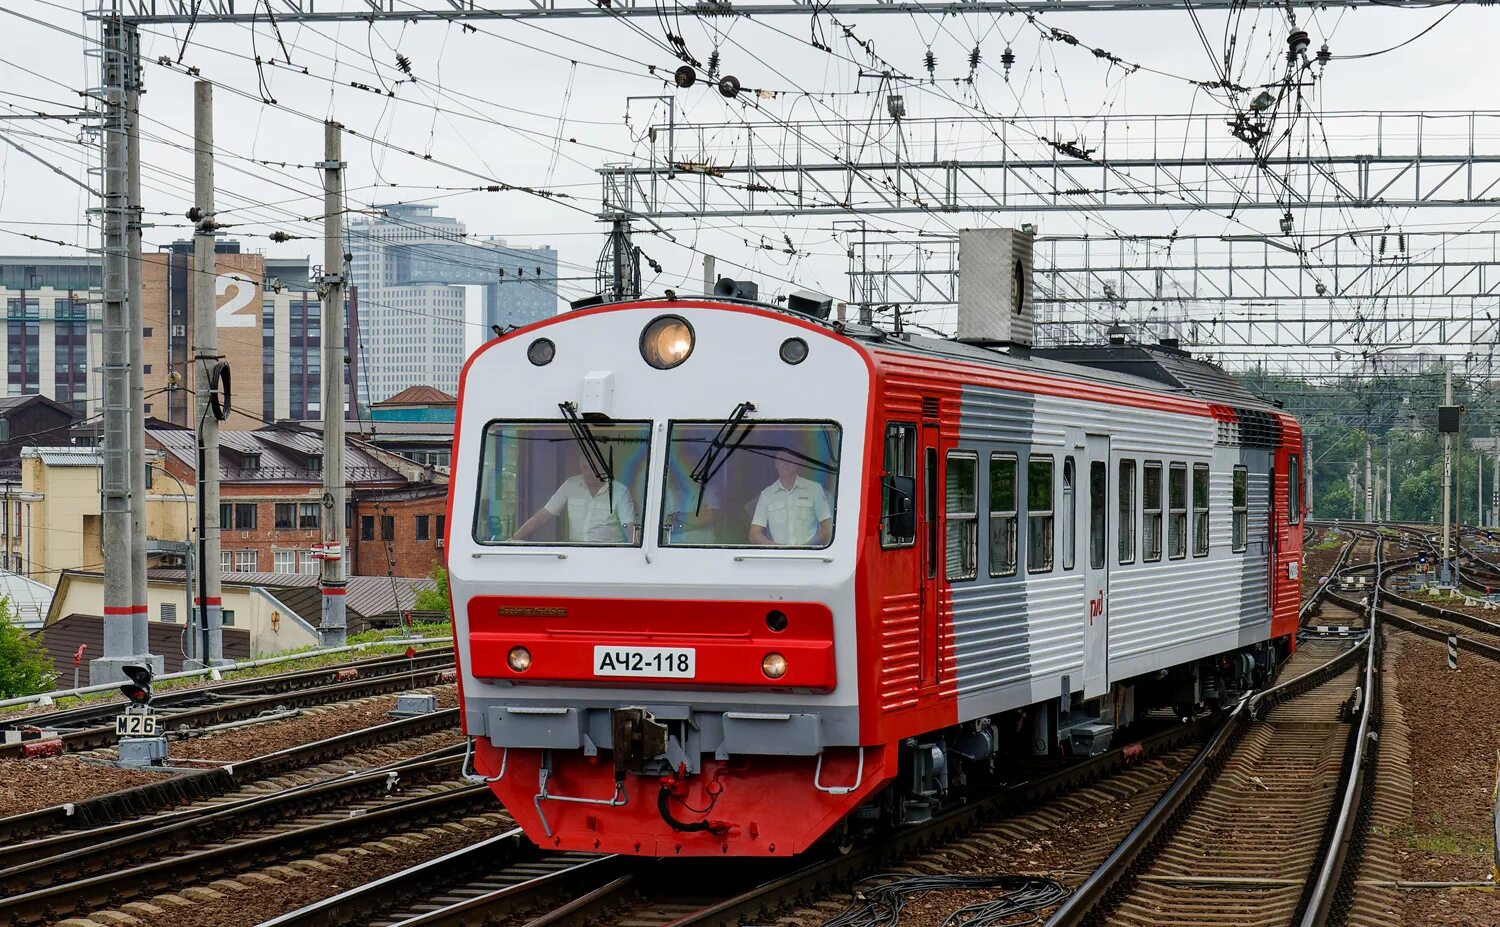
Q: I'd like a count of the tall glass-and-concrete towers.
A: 2